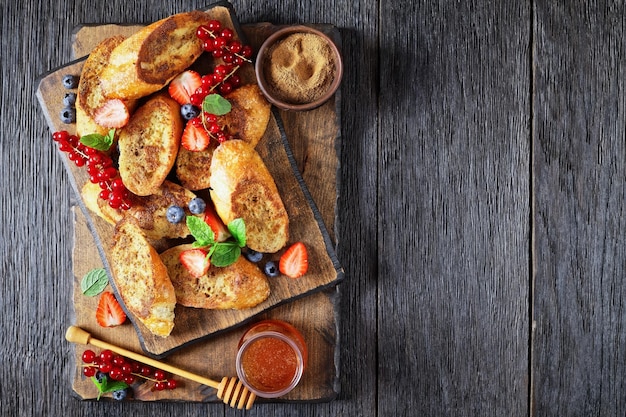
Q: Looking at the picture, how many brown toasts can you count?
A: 8